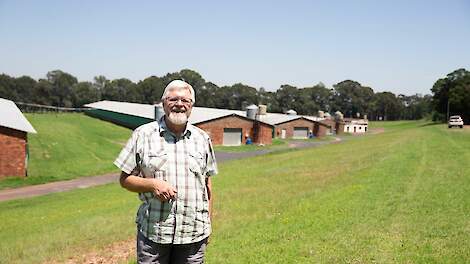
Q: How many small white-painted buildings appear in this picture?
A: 1